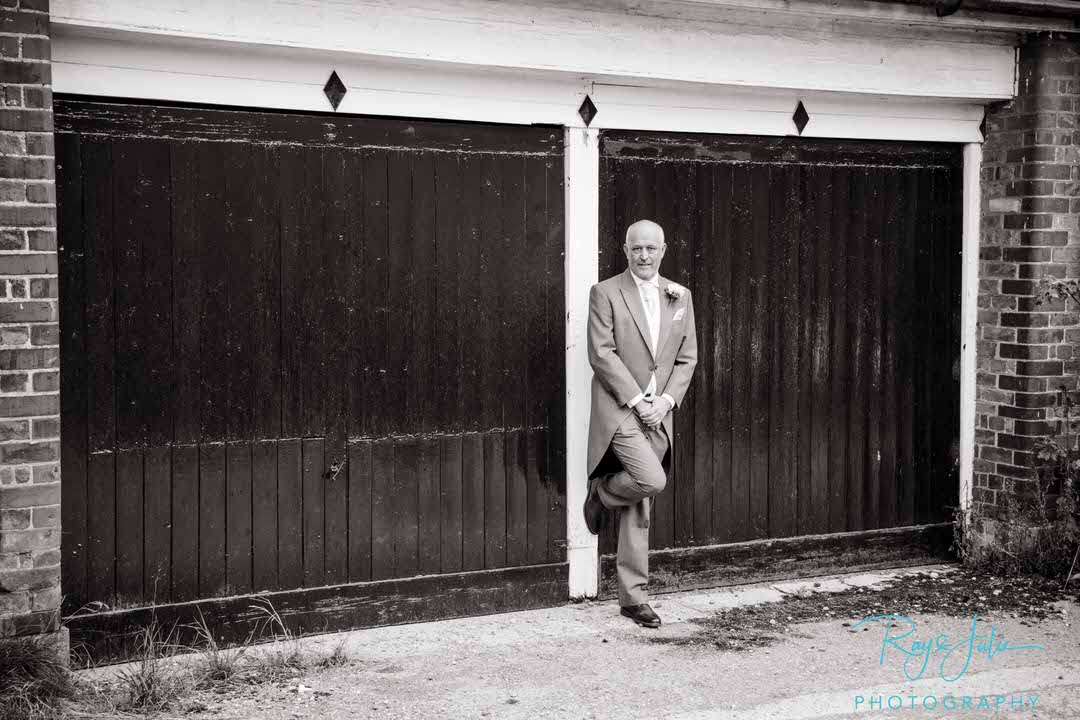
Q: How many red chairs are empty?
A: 0